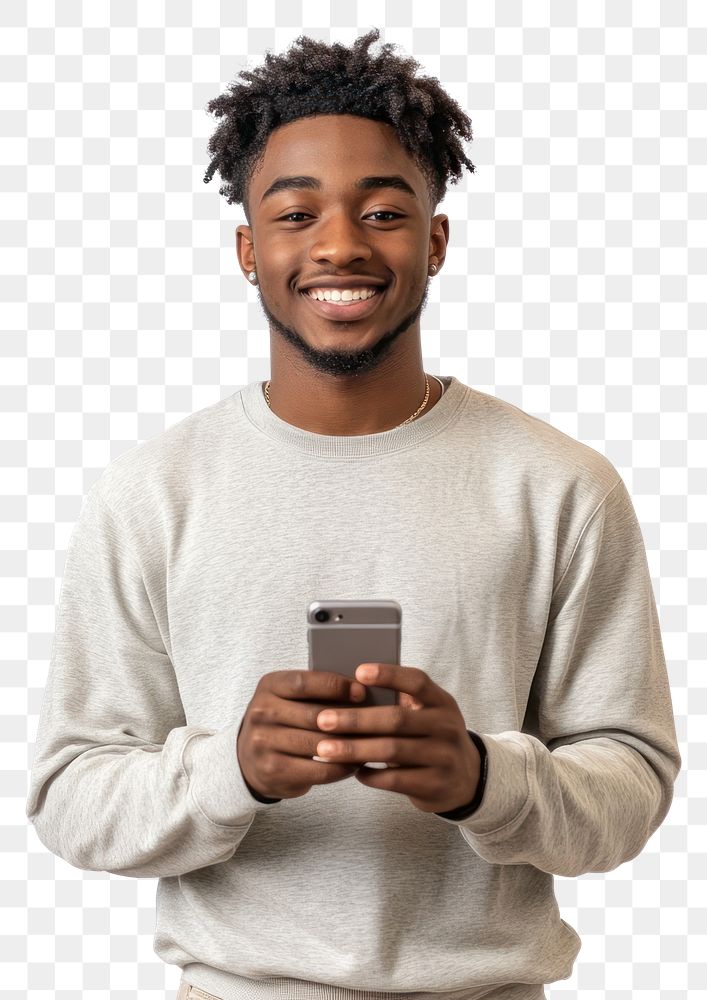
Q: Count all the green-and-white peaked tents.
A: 0